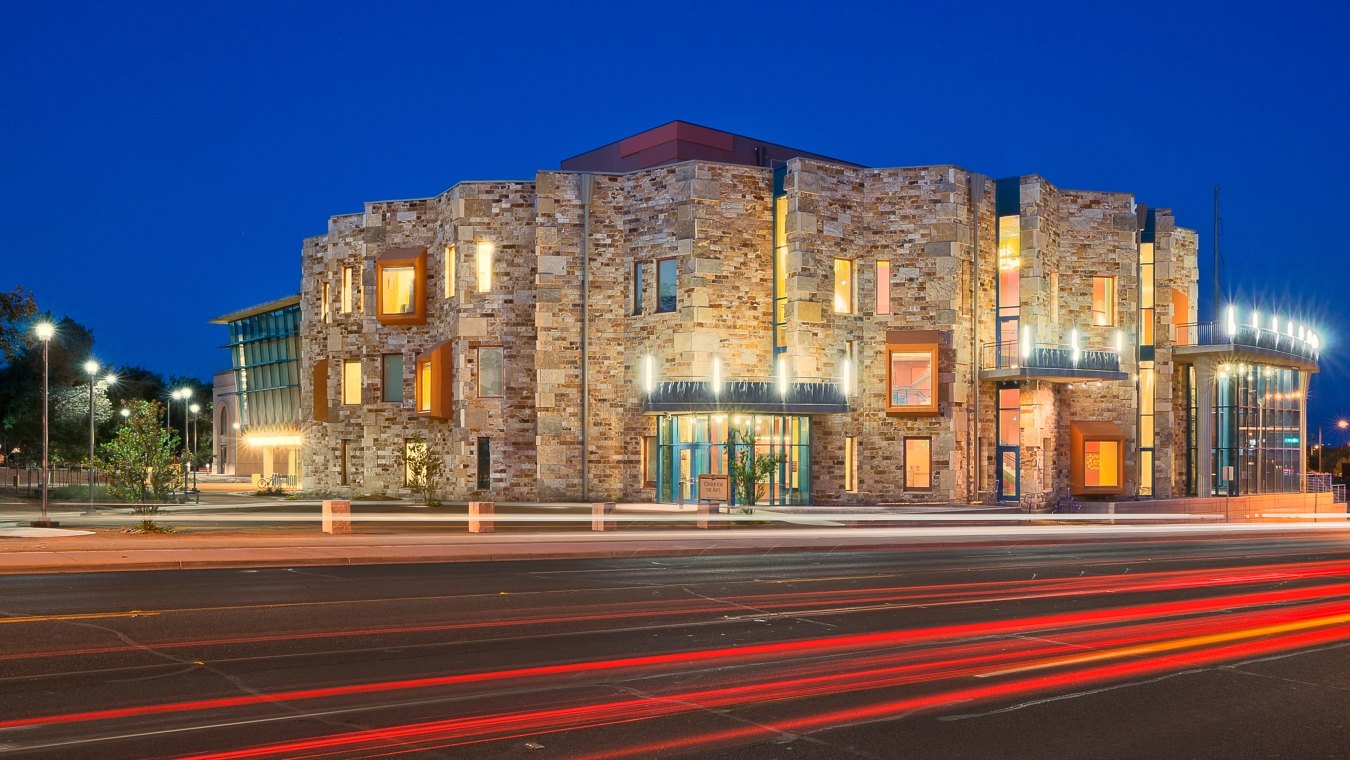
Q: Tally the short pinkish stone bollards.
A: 4